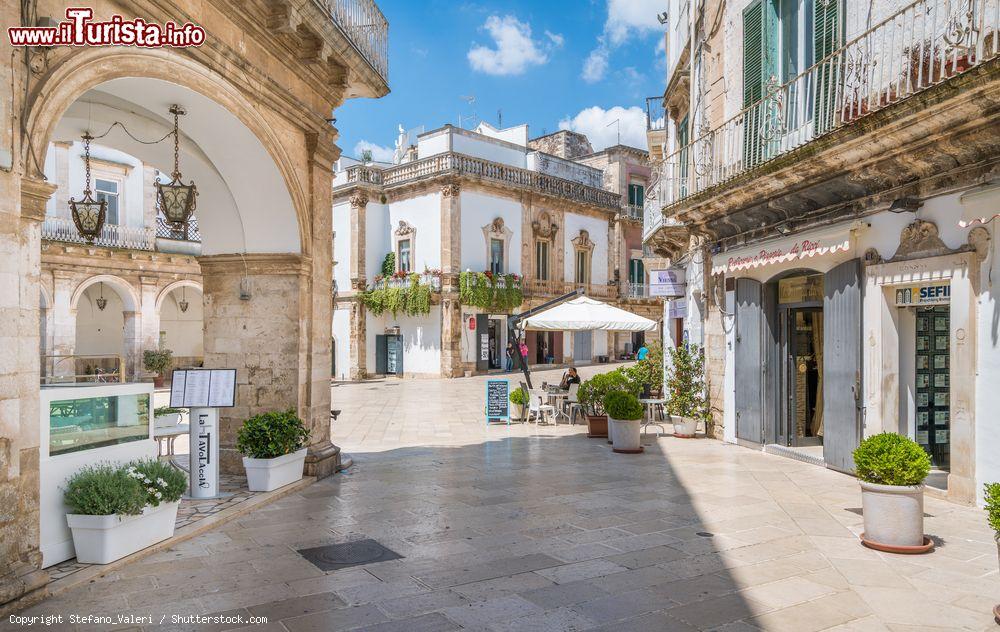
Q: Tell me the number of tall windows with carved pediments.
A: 4